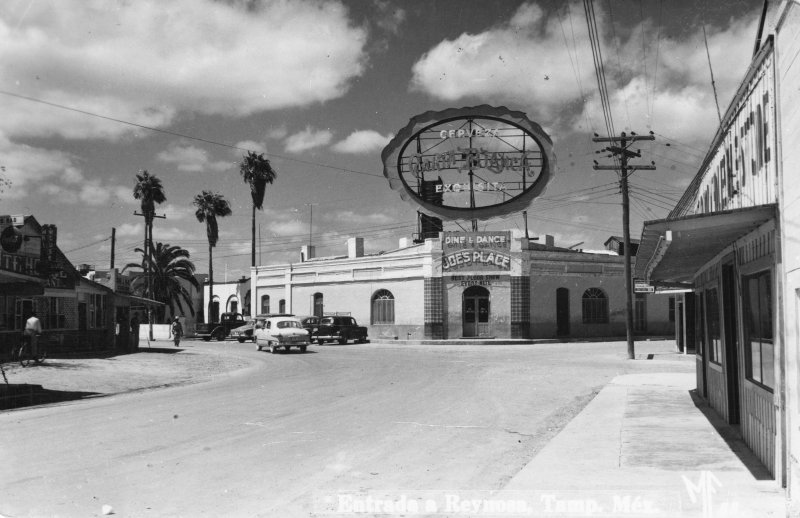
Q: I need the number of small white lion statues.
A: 0